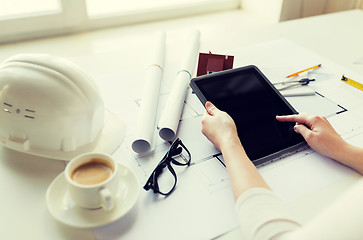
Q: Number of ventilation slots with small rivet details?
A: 4